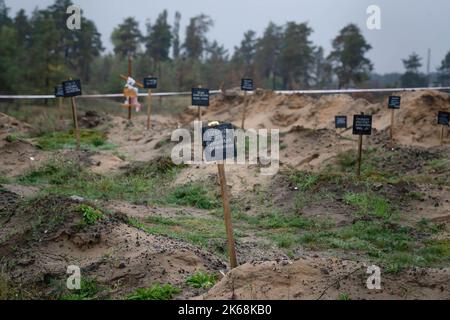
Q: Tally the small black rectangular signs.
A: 10